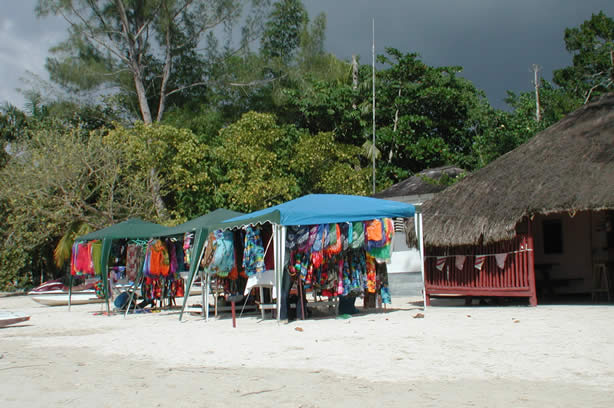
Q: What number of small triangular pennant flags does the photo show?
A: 4